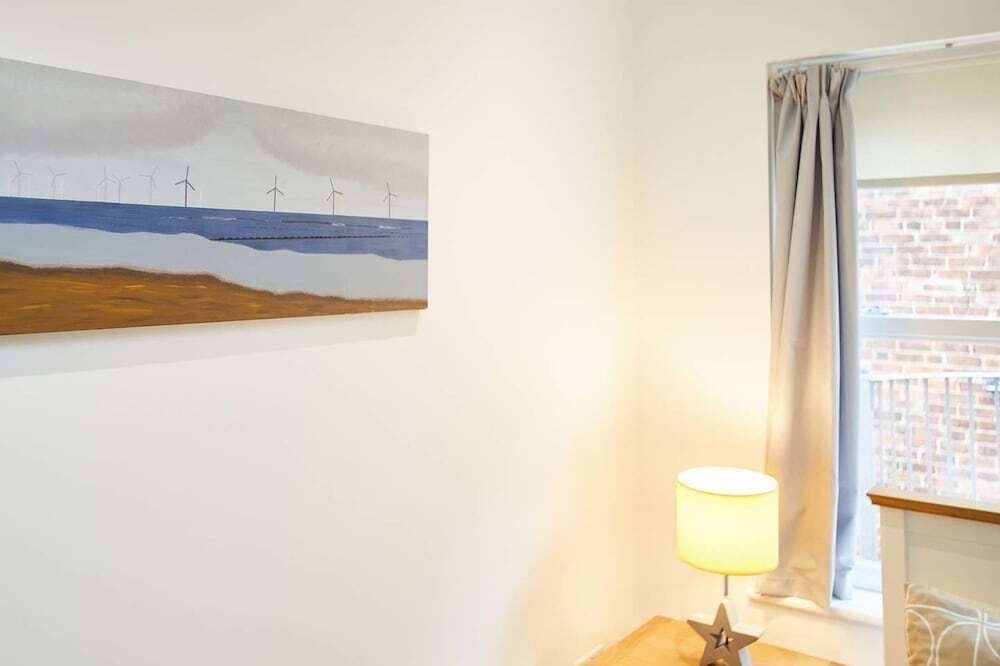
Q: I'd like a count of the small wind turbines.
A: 9